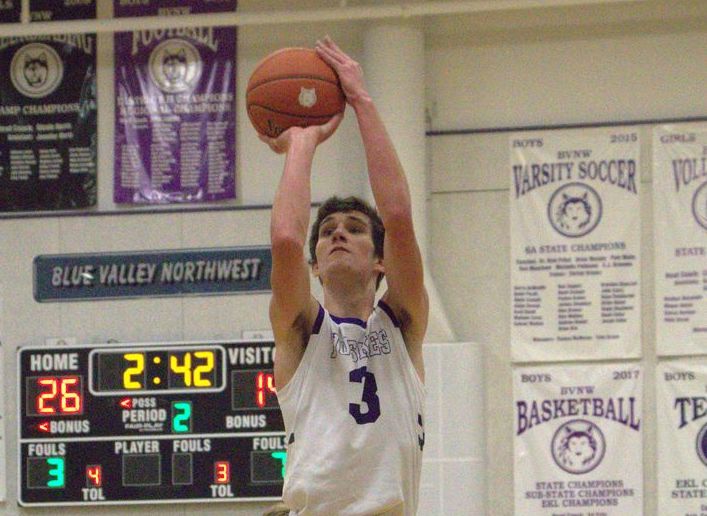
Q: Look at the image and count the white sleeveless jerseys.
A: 1